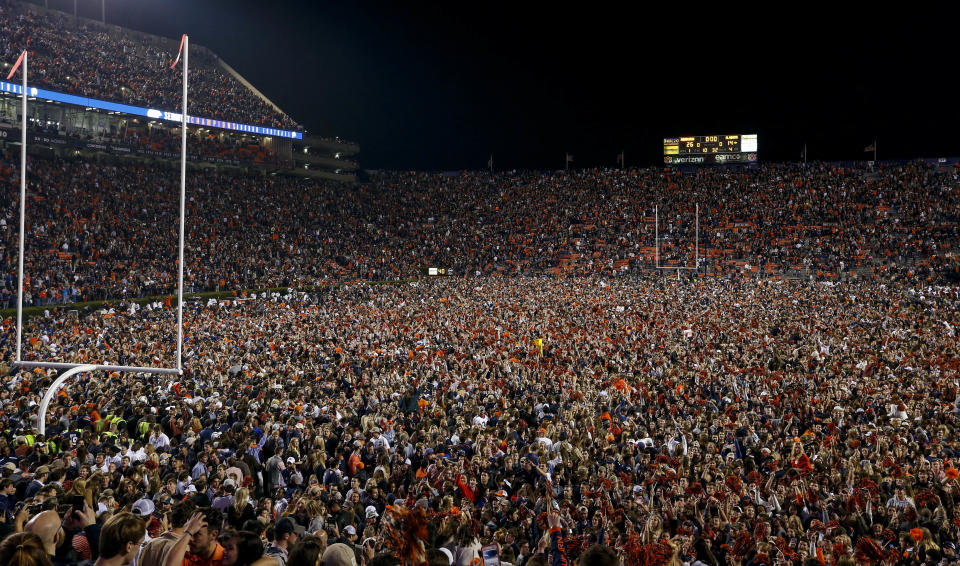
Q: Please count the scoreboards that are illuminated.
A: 1